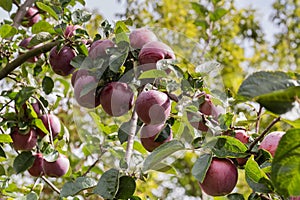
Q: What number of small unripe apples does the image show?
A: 0